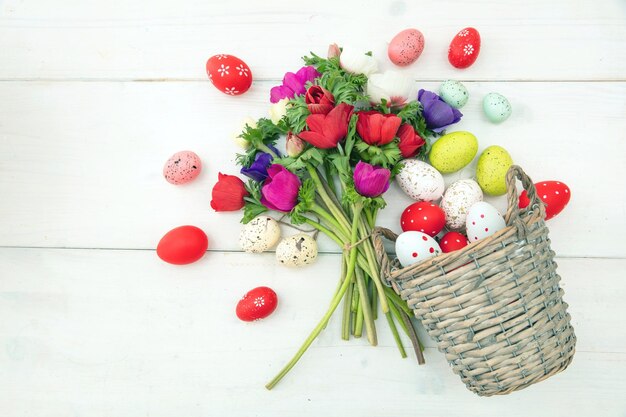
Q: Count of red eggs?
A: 7